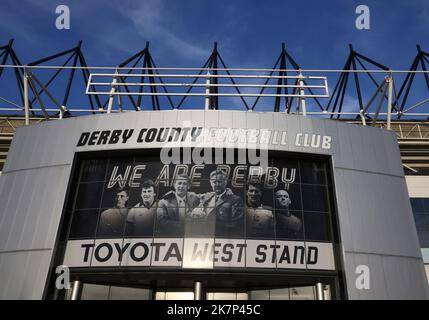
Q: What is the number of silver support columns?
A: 3